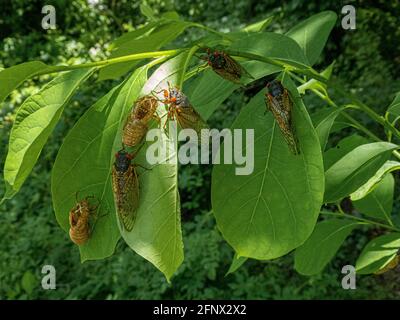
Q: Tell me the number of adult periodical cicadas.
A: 4